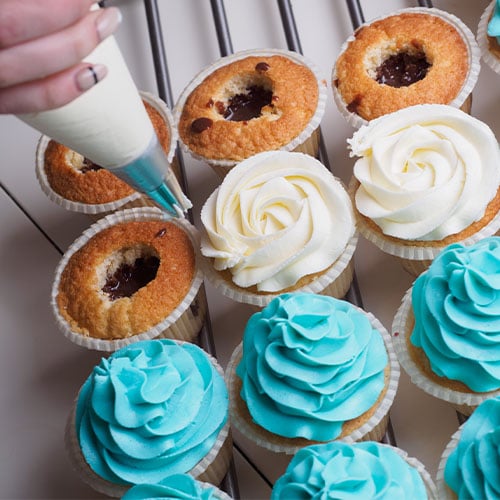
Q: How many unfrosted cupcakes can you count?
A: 4